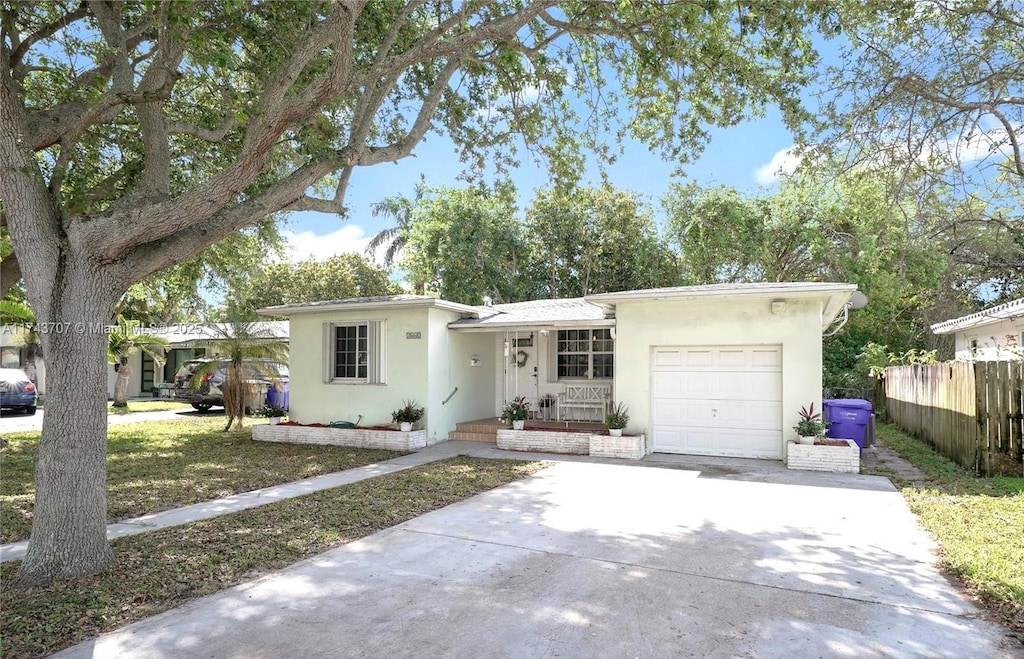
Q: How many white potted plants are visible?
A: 5